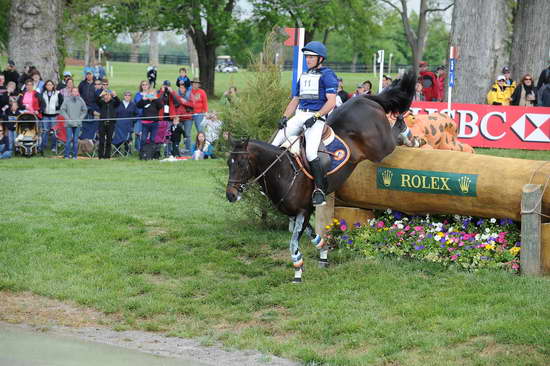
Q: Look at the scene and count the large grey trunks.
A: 3